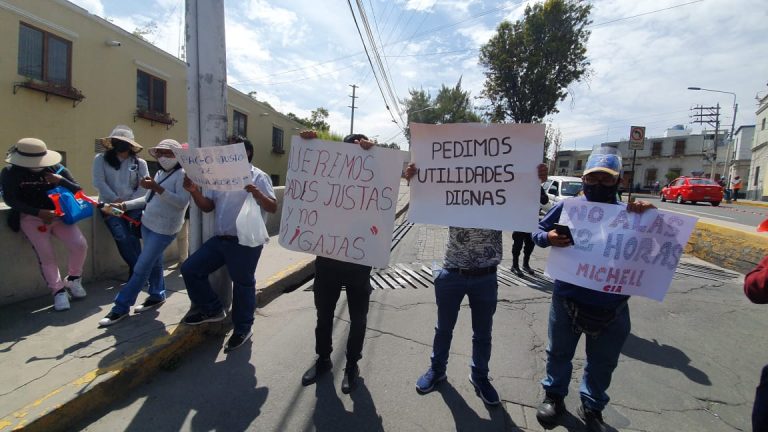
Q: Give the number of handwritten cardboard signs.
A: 4